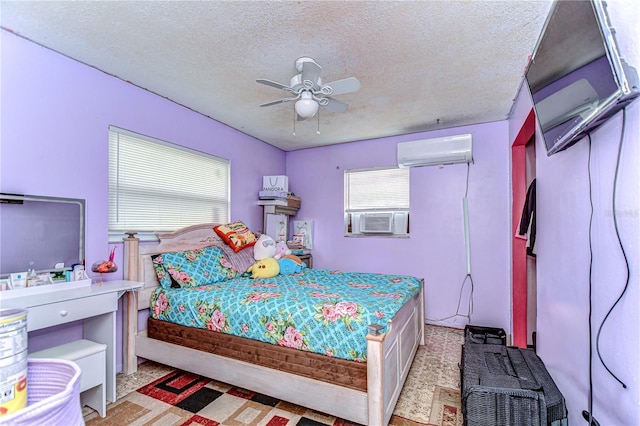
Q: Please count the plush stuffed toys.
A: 4